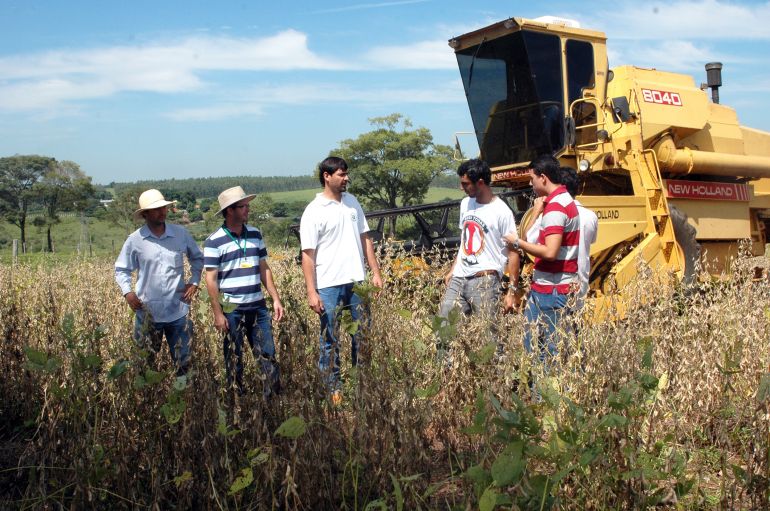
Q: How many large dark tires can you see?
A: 1